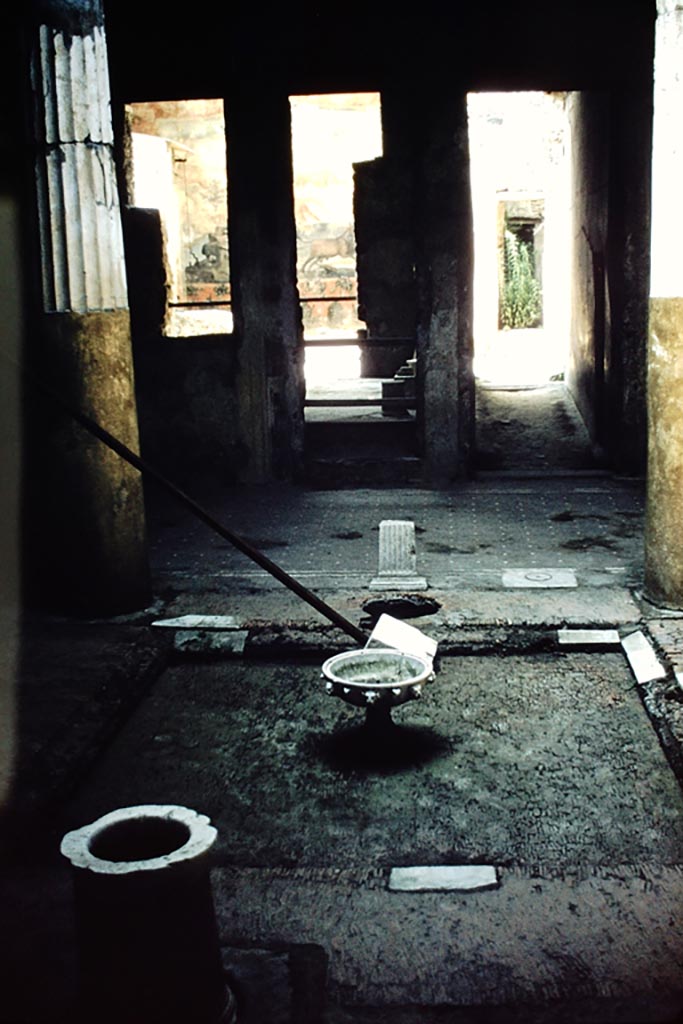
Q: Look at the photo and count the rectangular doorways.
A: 3